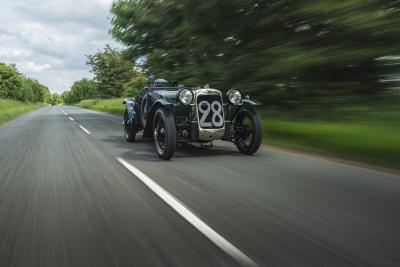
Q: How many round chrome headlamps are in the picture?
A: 2